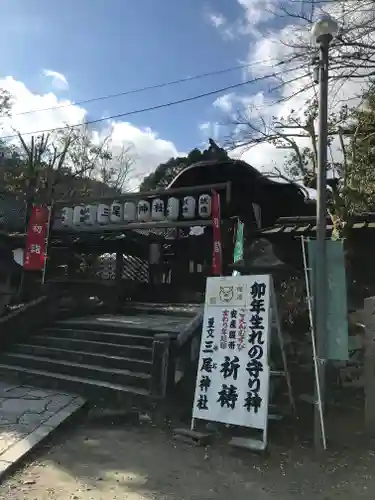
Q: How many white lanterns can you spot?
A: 11